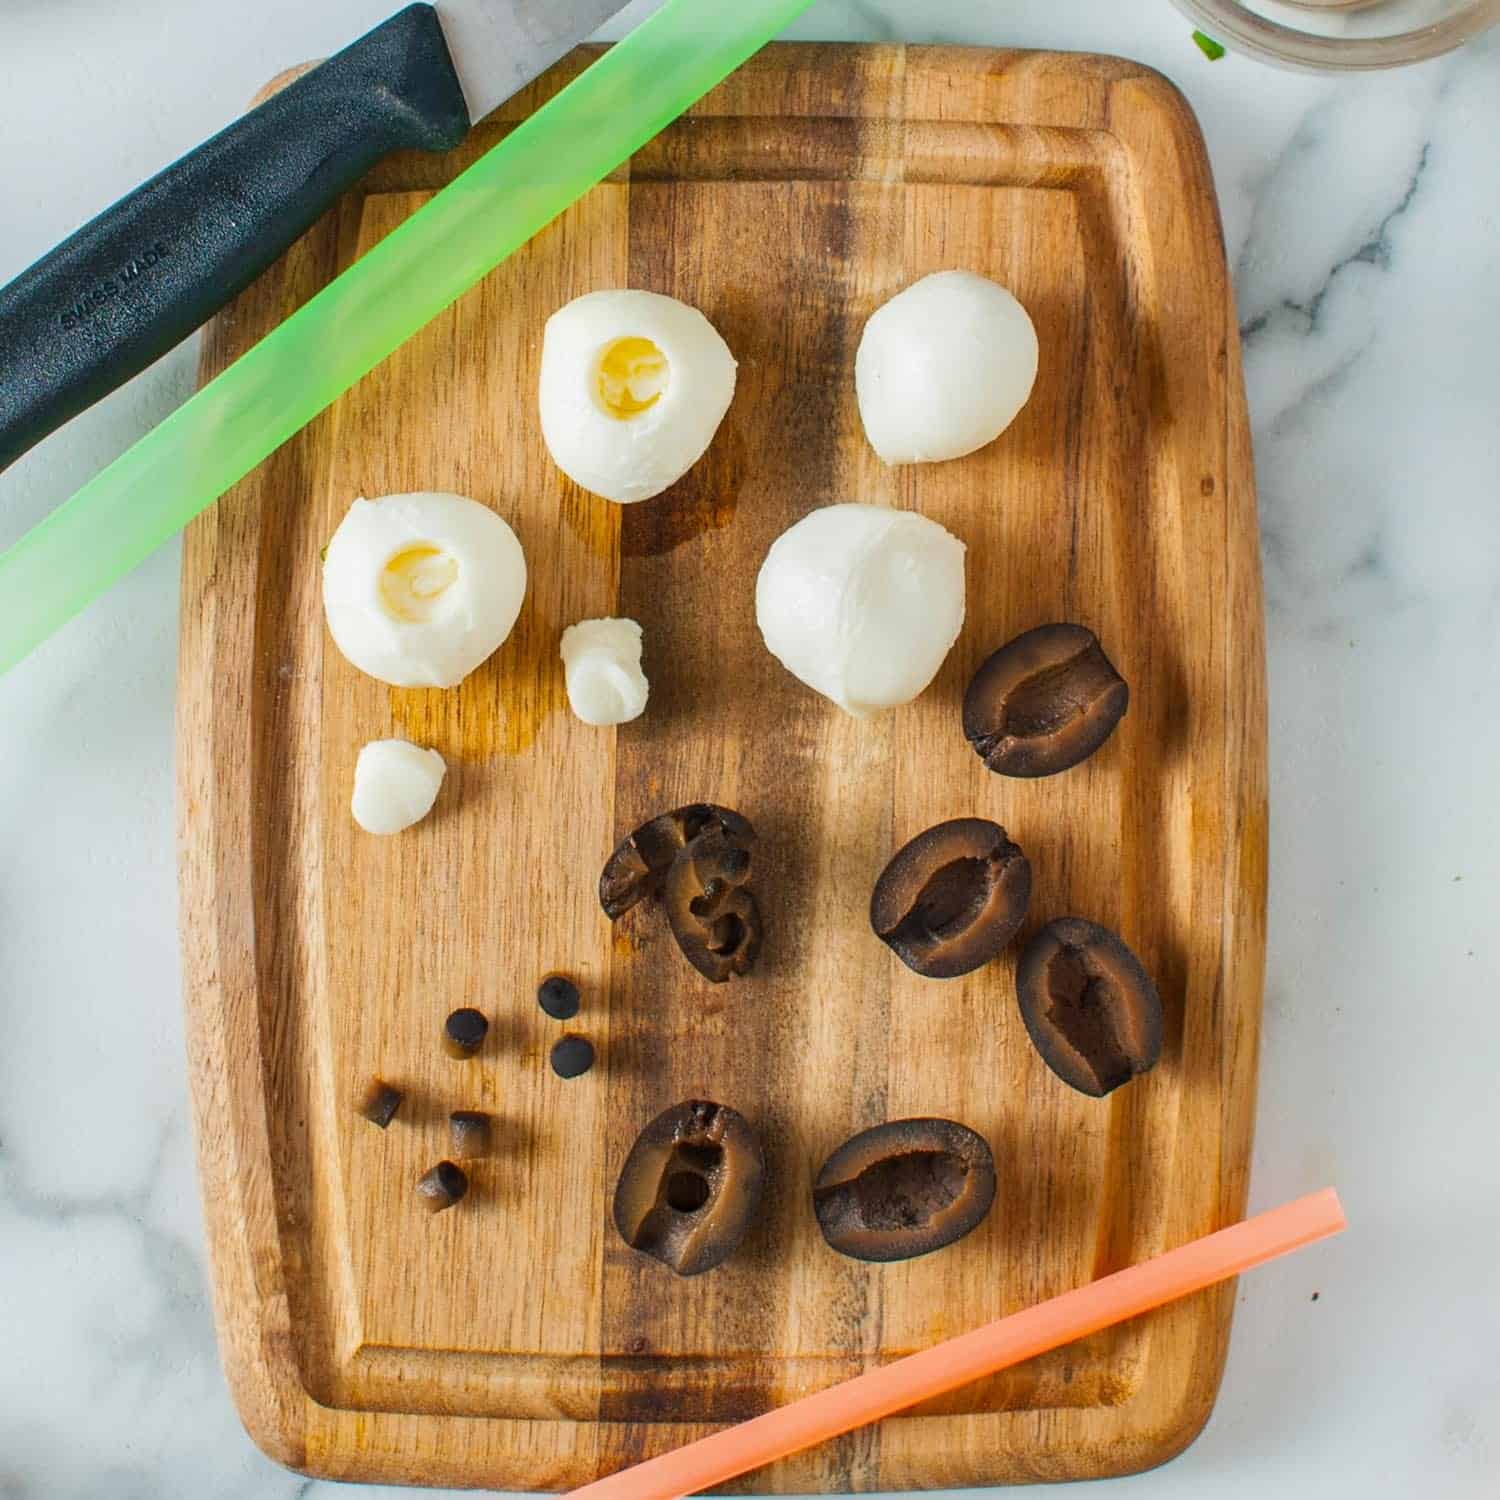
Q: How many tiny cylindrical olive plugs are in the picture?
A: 6